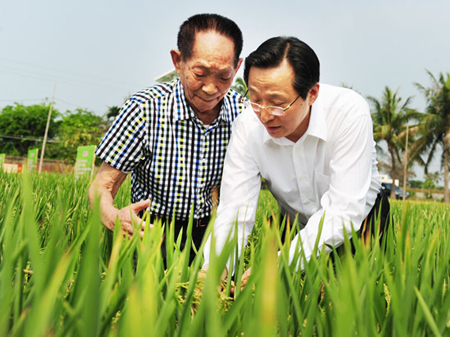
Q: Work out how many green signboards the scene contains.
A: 3